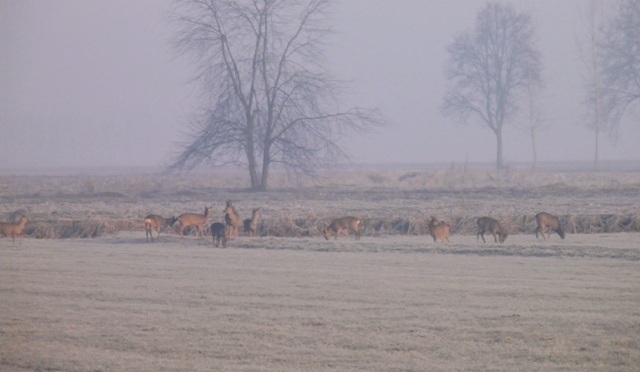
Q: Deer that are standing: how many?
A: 10